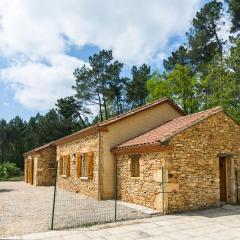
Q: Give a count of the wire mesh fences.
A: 1